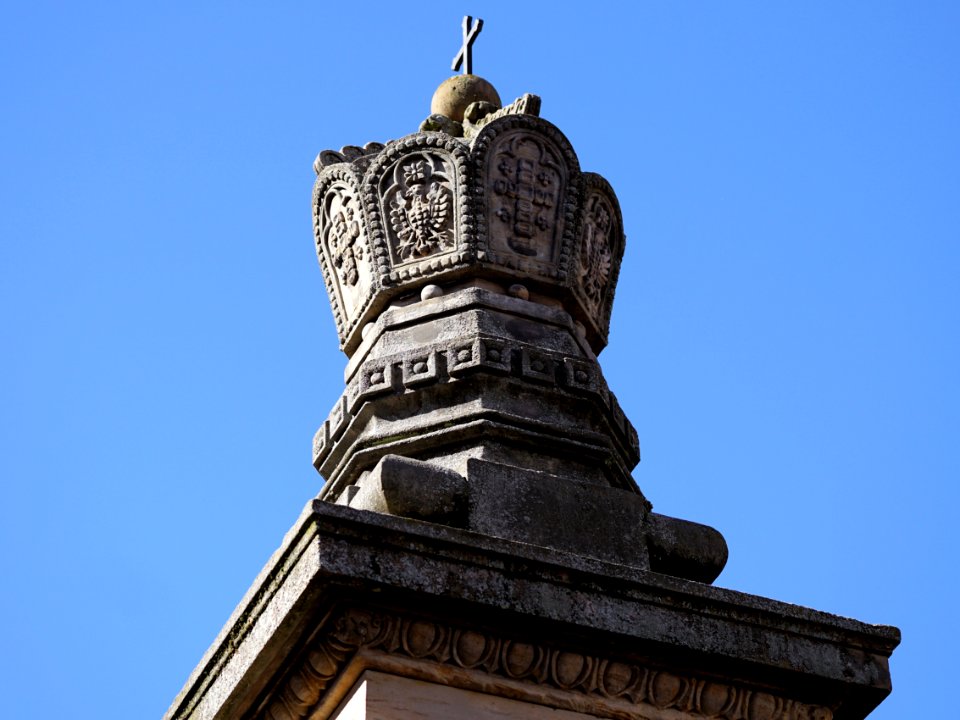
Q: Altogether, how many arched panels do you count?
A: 4